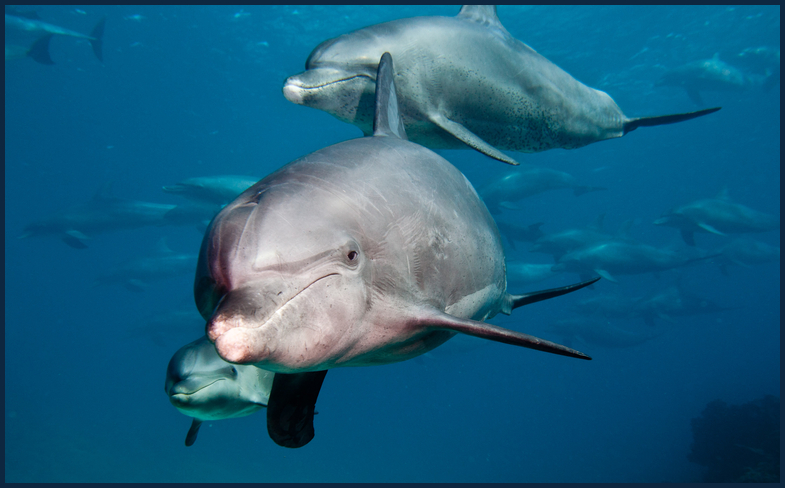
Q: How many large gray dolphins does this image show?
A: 2